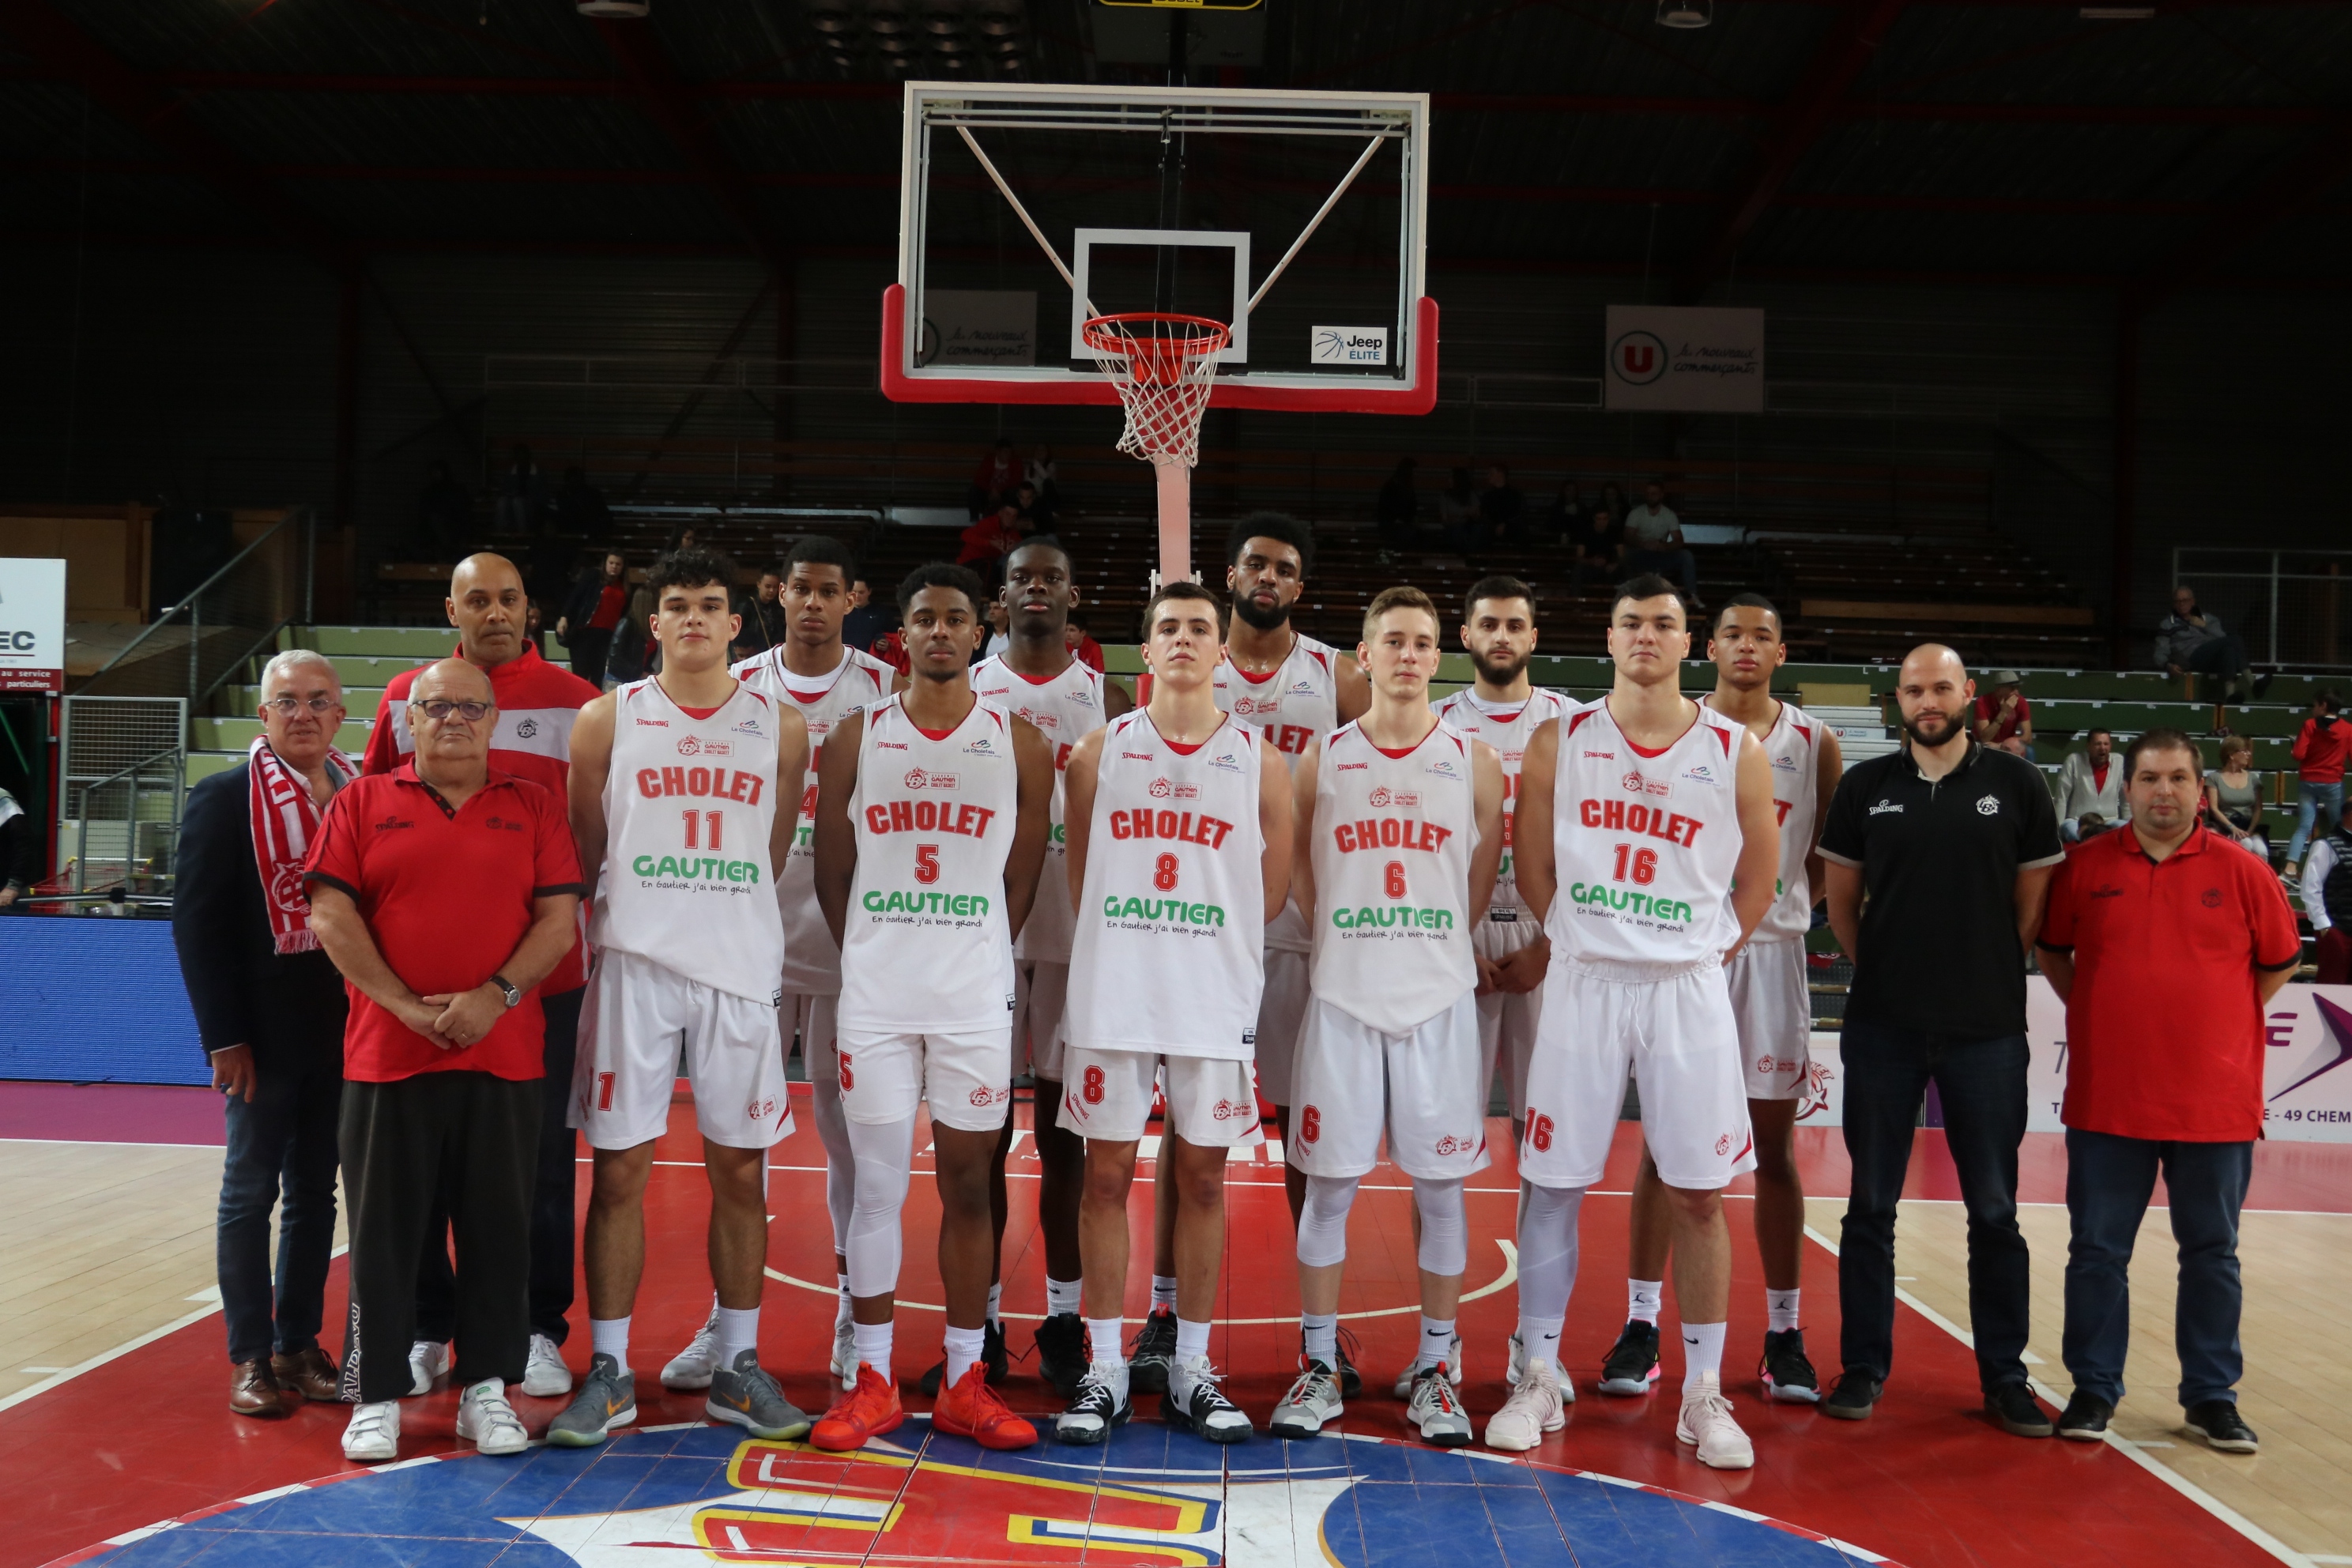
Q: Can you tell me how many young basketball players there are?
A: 10